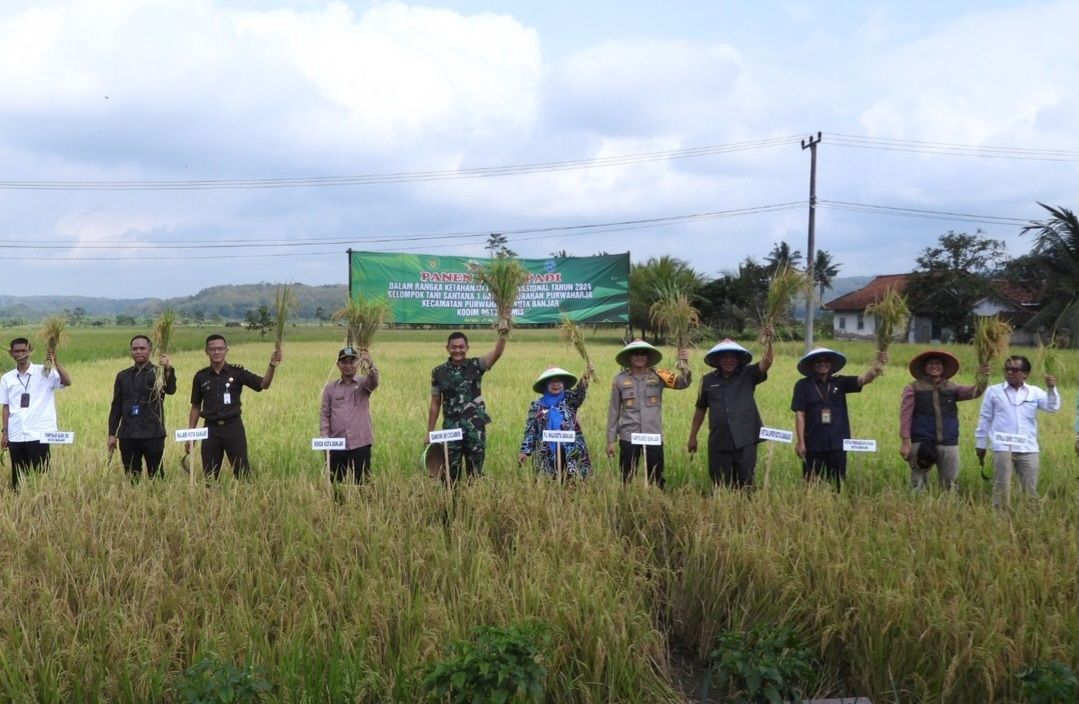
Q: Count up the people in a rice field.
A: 11